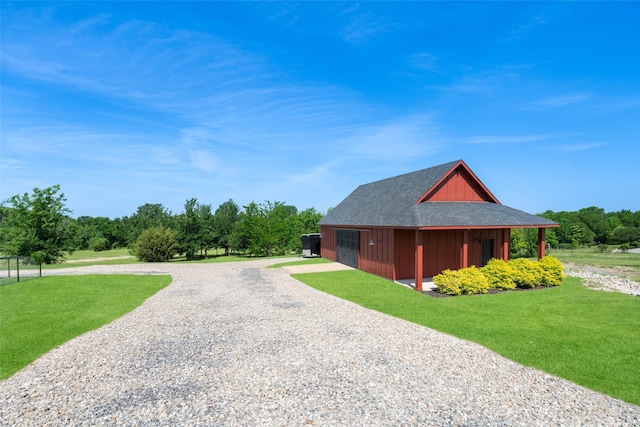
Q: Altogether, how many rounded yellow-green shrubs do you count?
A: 5